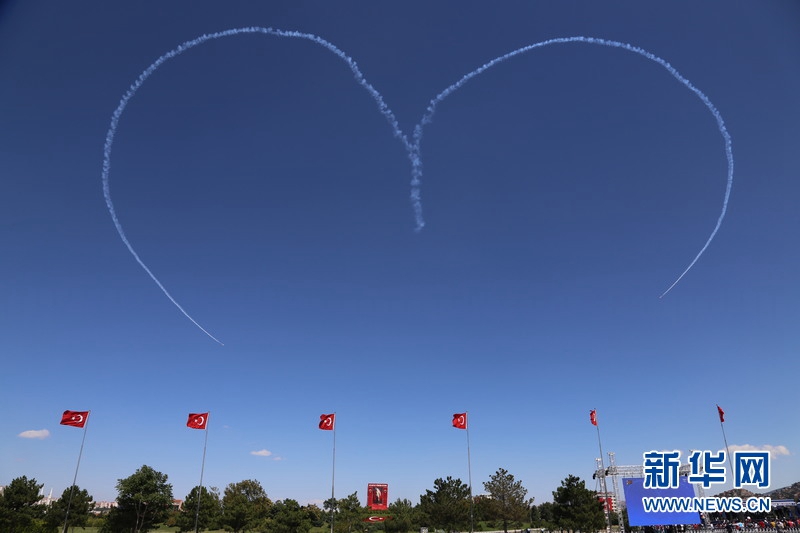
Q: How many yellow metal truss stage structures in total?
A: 0